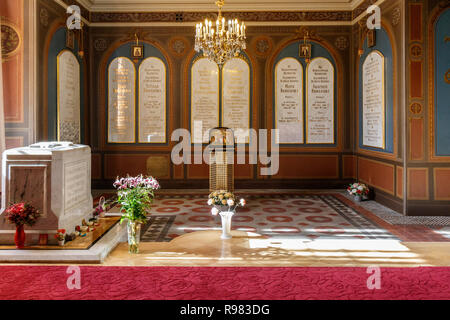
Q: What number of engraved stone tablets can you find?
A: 8